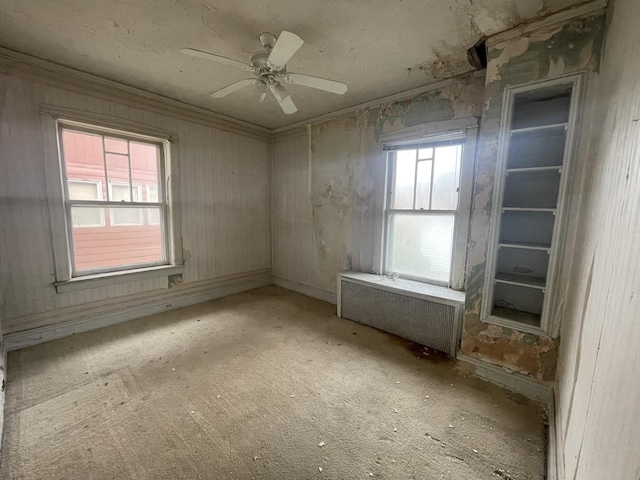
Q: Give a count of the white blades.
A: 5